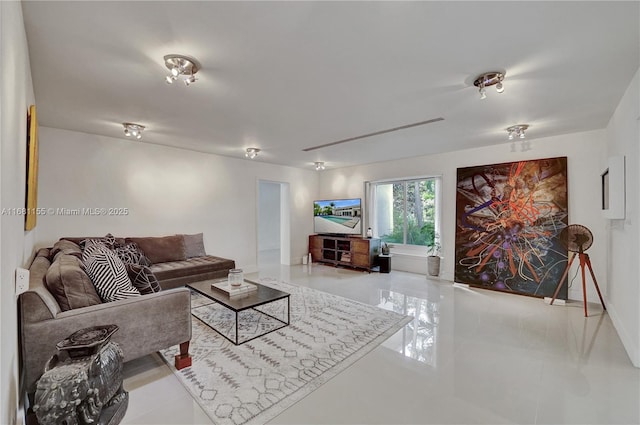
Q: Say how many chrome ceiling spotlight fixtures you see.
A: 6